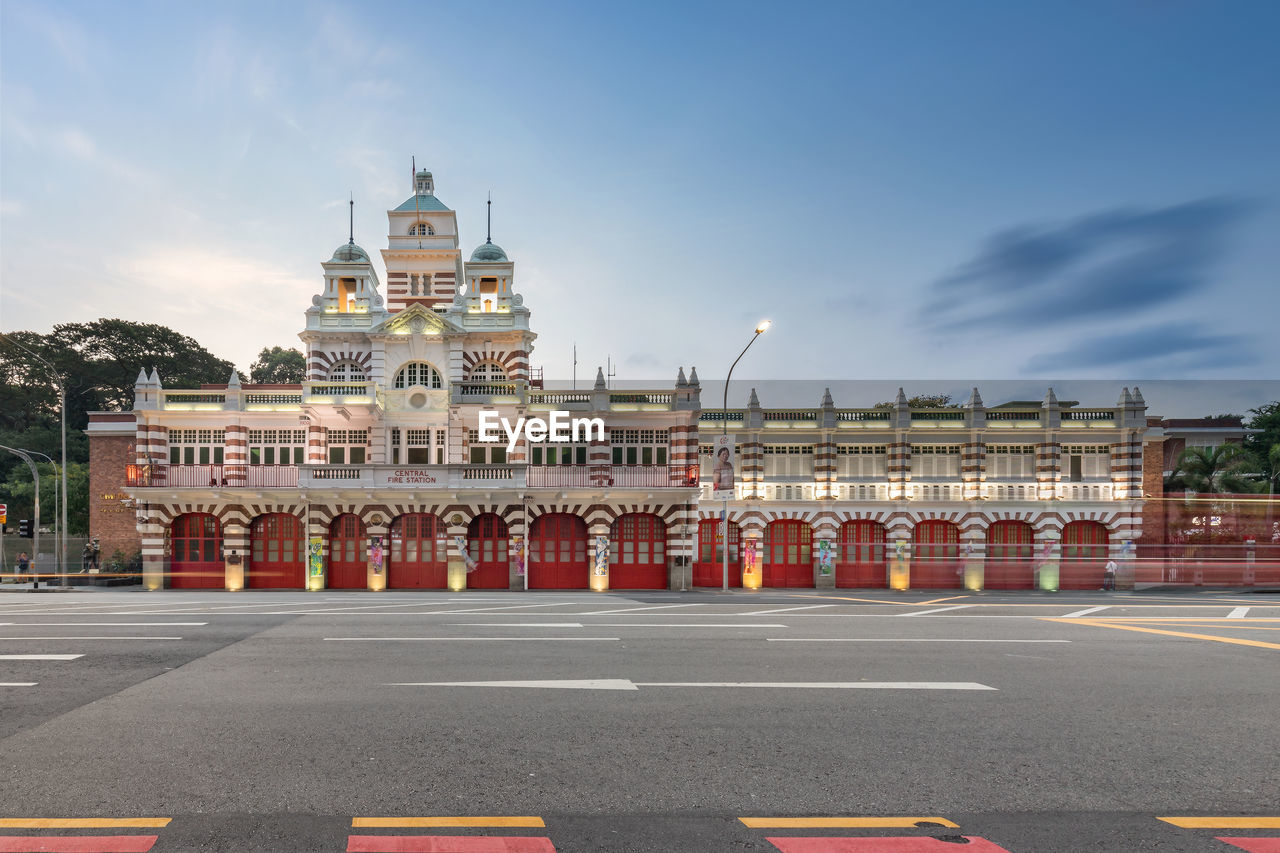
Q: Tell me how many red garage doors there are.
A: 13